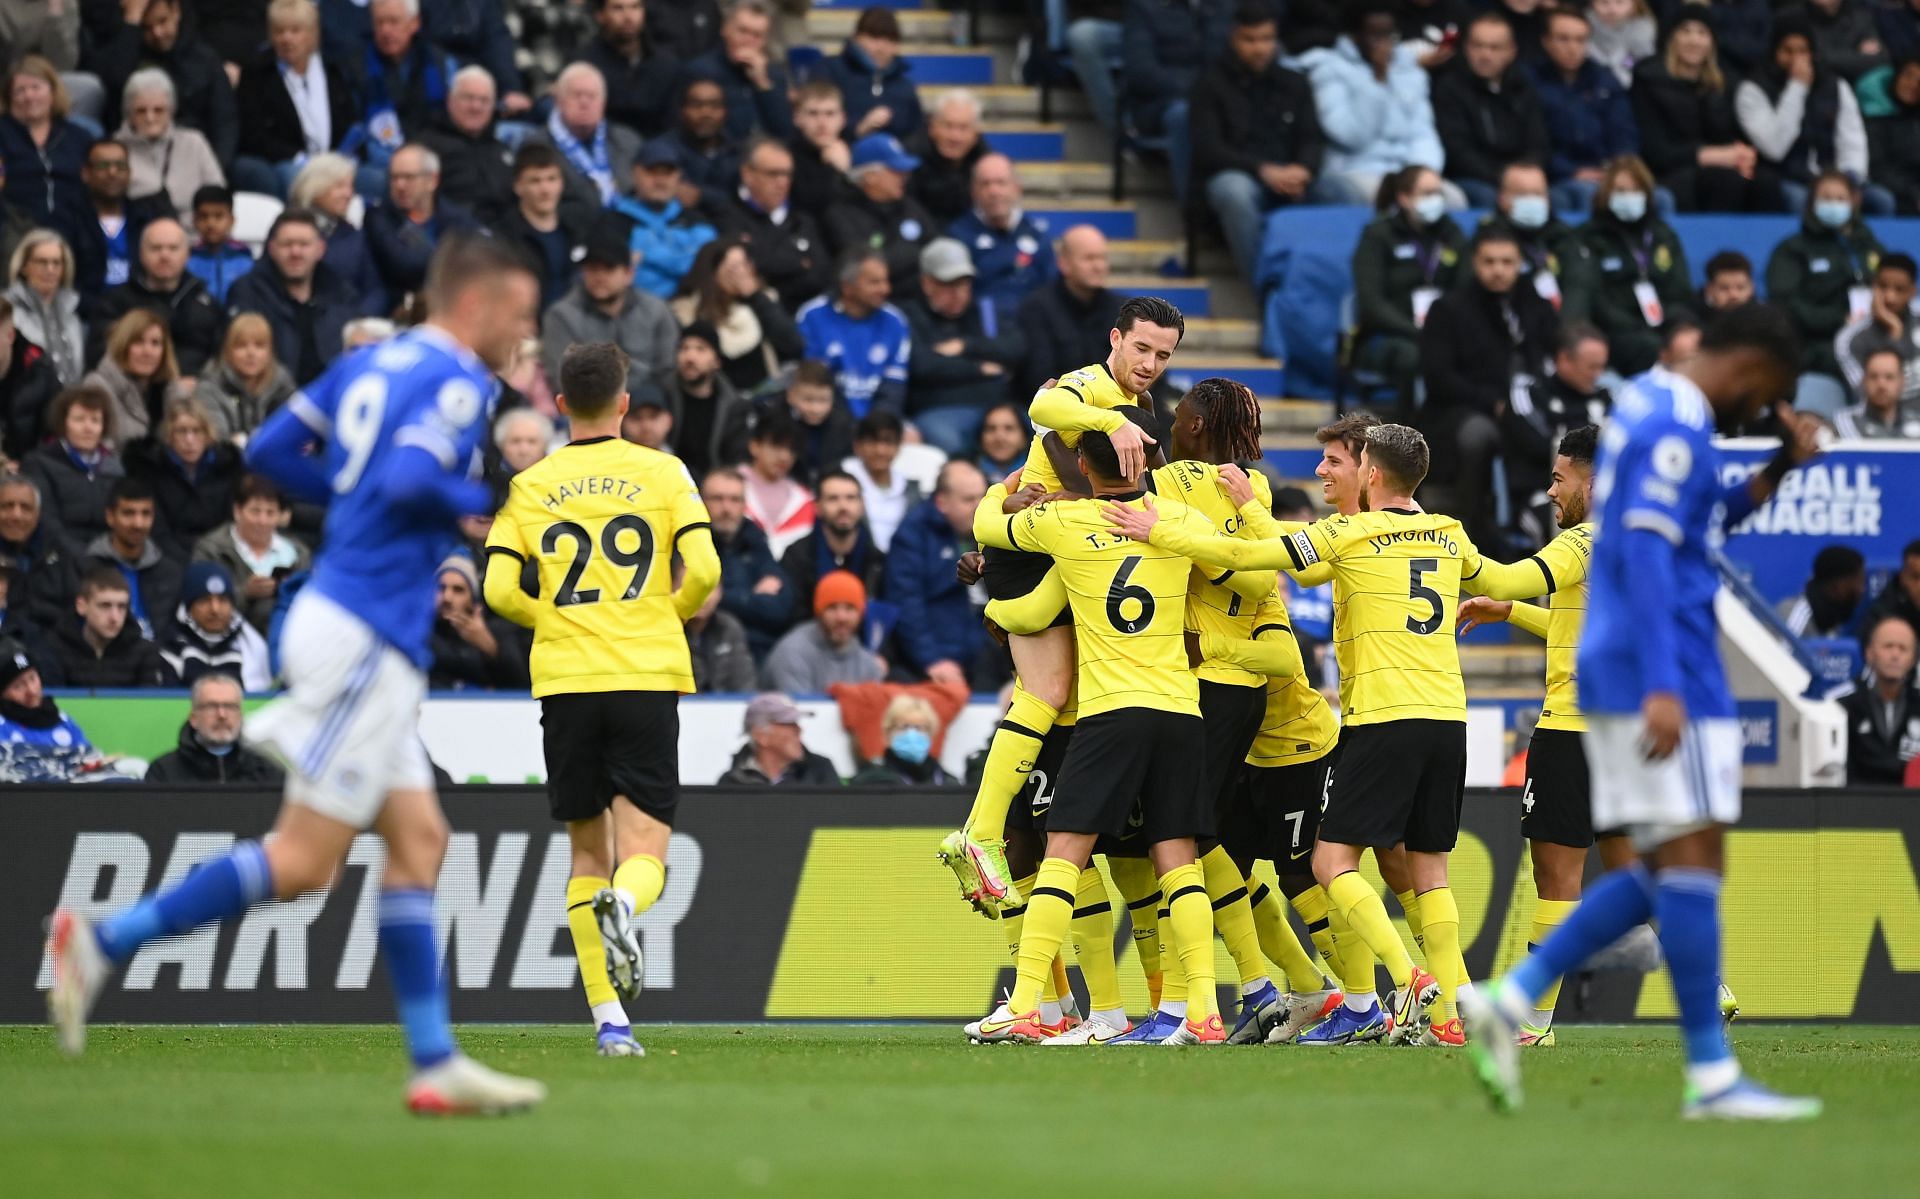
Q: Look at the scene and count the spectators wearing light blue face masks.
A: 5